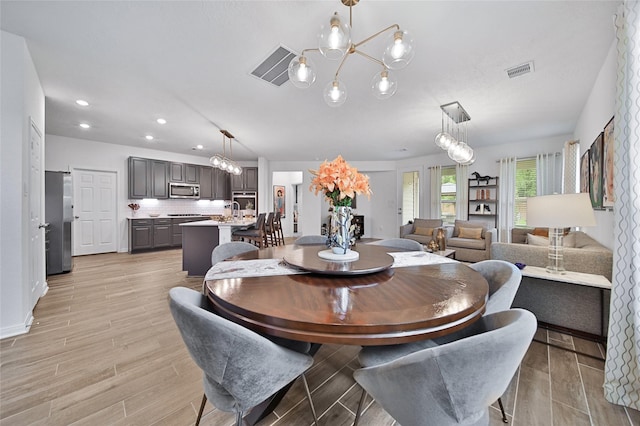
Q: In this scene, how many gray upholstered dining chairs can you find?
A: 6